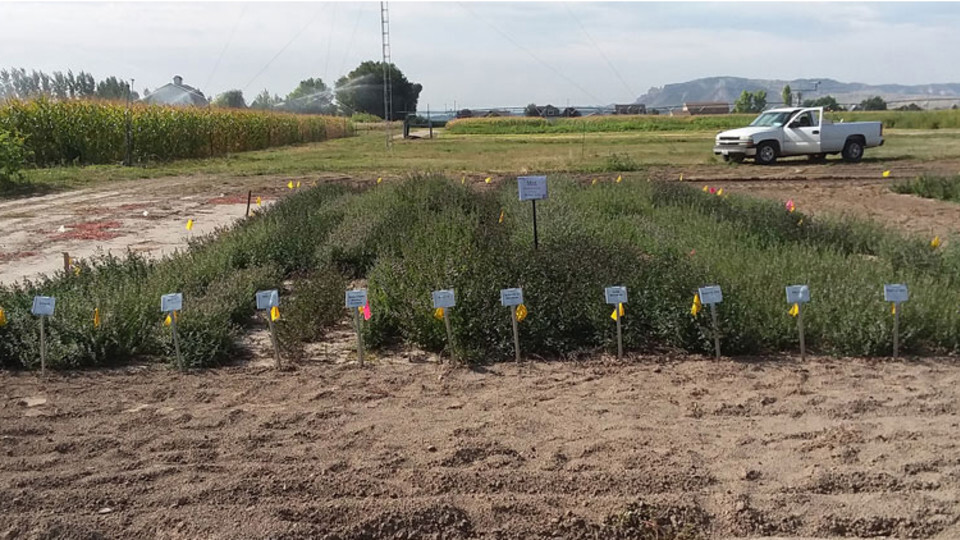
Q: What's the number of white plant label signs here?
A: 11